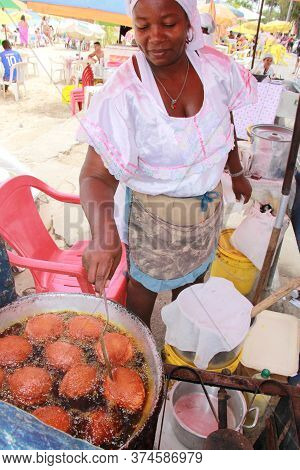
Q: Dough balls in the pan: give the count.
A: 11